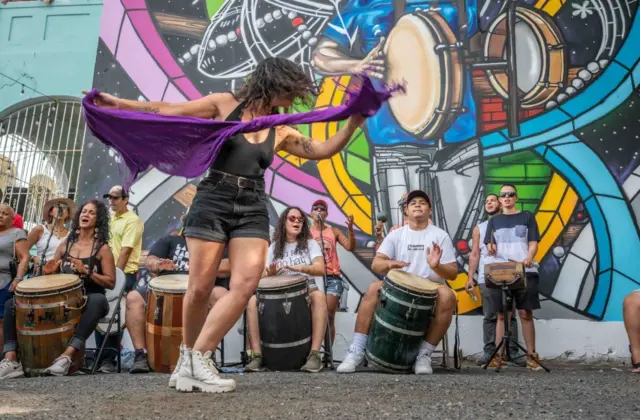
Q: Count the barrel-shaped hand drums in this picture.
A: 4